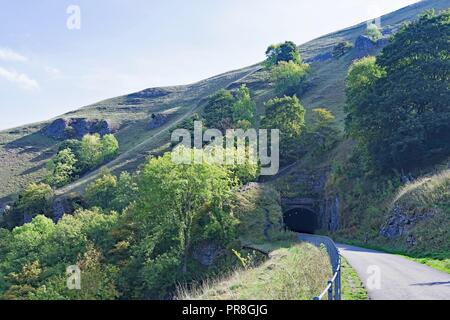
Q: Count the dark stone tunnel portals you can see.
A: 1